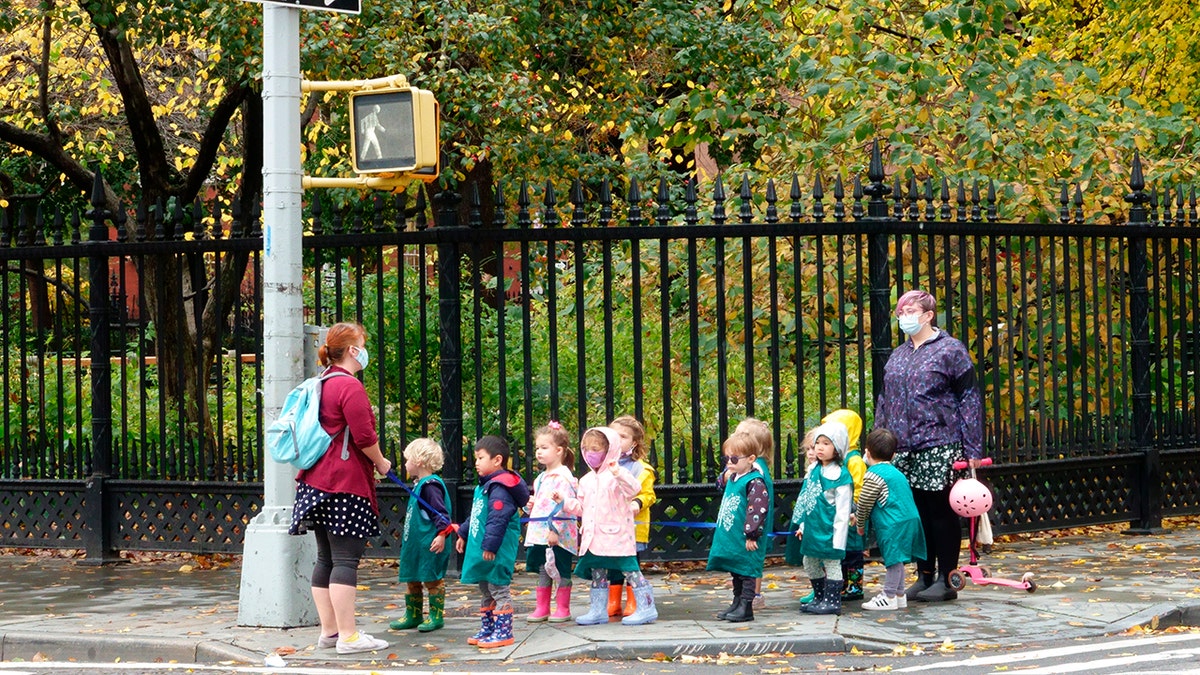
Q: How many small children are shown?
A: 11